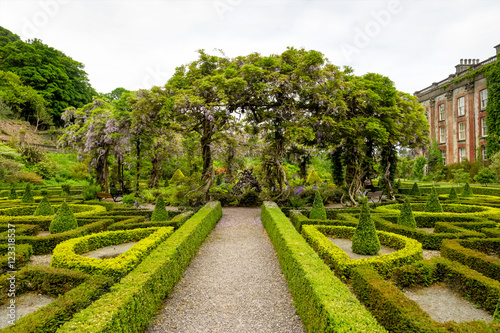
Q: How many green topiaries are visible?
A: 12